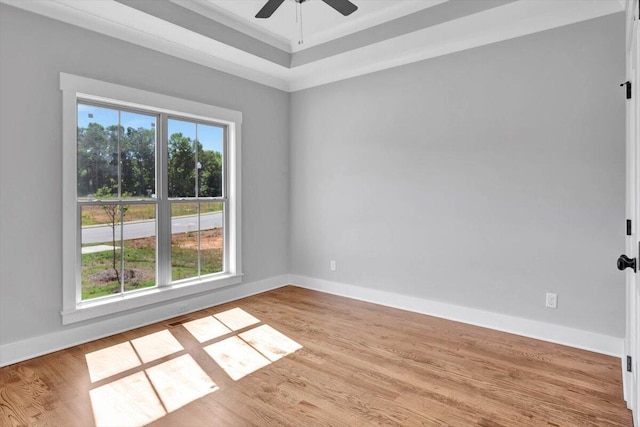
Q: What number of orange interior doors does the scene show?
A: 0